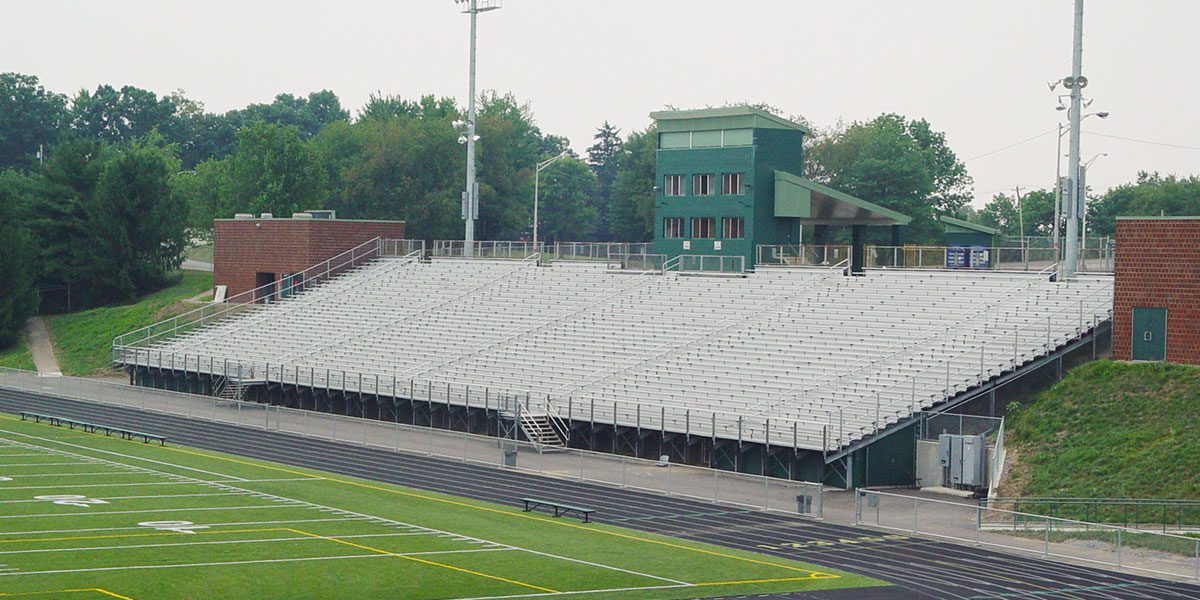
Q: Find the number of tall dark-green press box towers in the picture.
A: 1